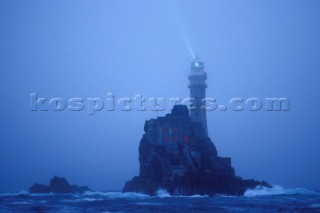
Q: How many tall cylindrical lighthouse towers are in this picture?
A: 1